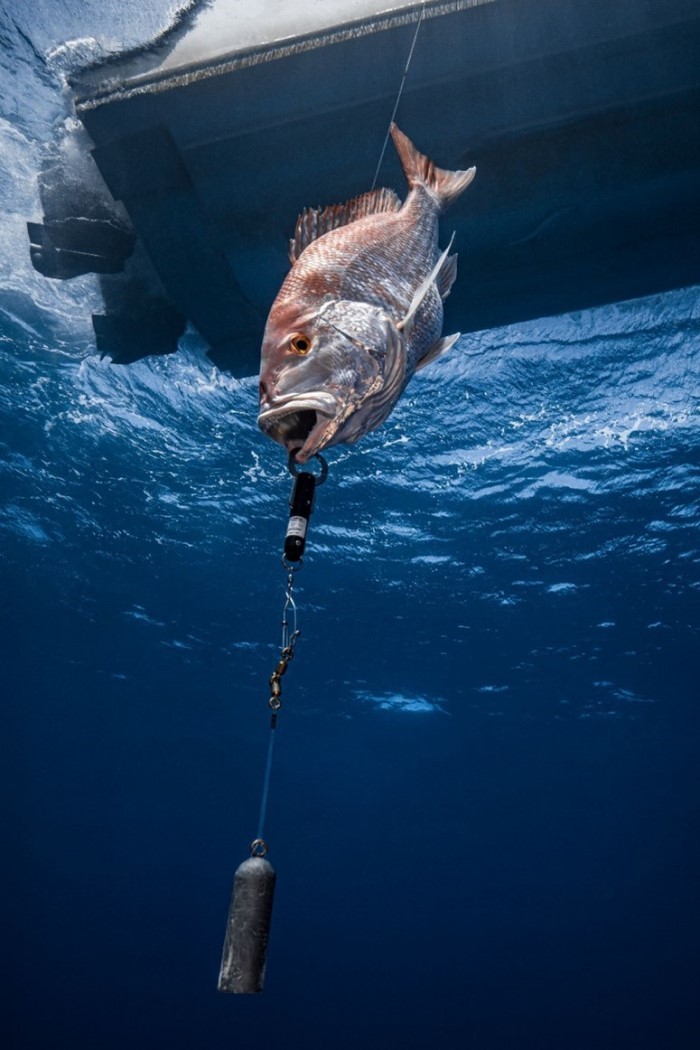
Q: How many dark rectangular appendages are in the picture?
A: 2